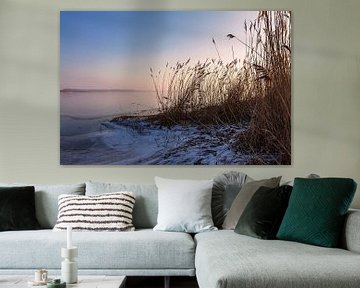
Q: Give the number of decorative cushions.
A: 7